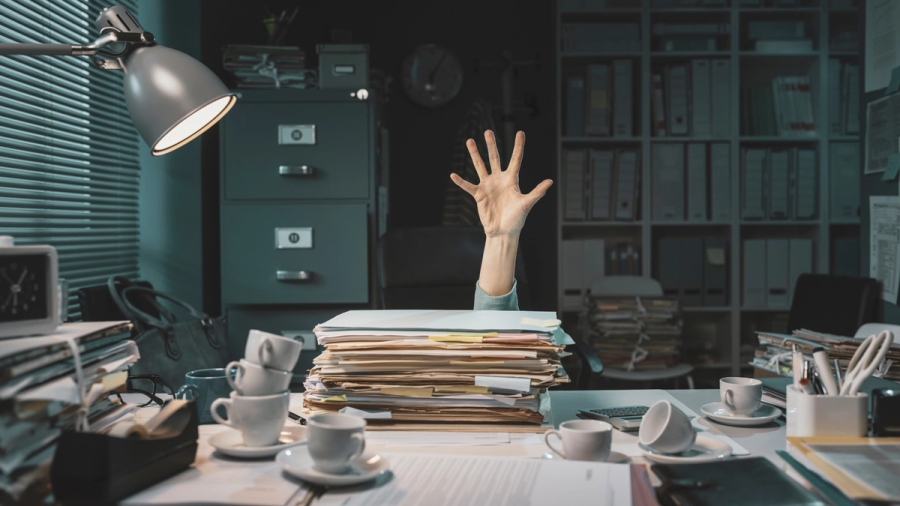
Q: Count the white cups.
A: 7